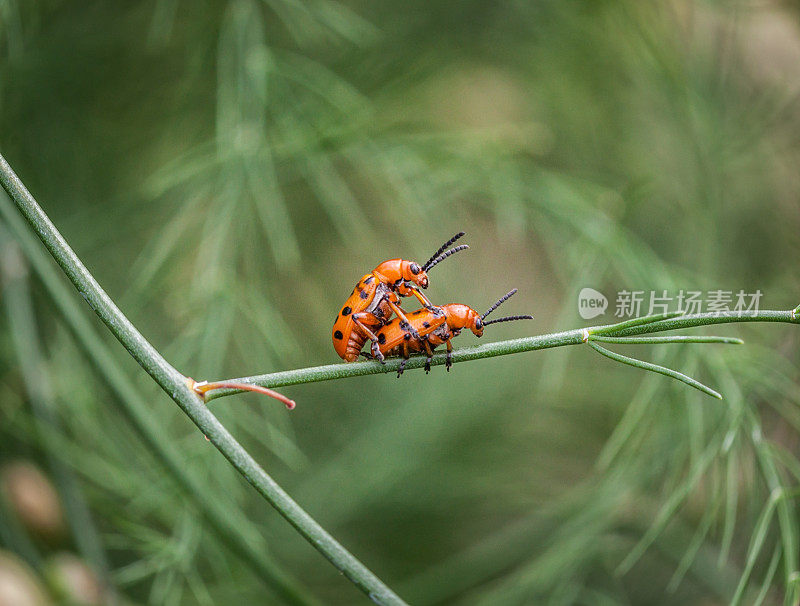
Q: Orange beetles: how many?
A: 2